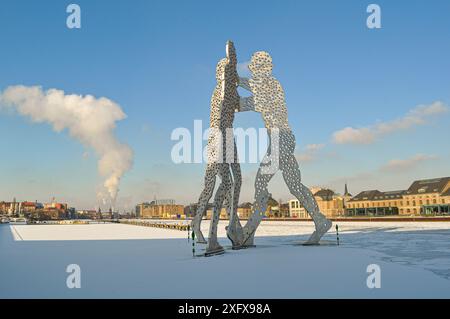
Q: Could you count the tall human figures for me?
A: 3